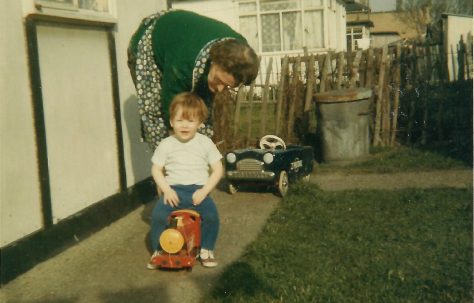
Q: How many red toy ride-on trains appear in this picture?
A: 1